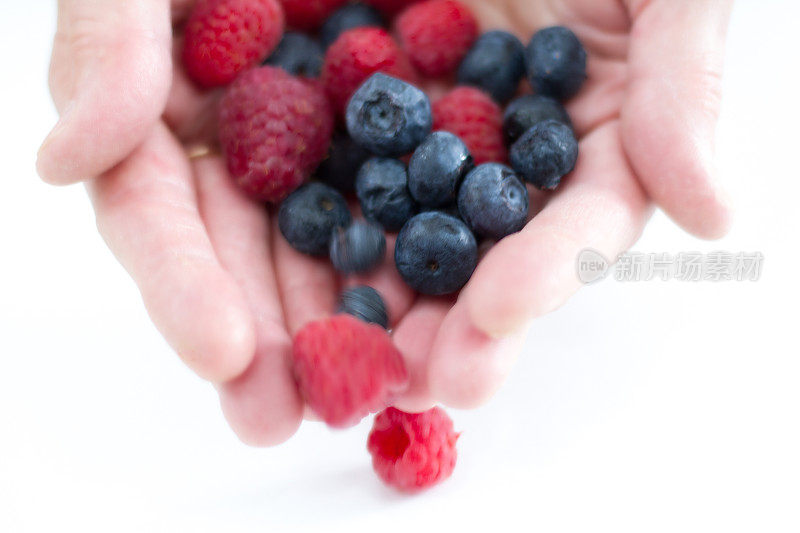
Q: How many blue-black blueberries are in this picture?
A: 15